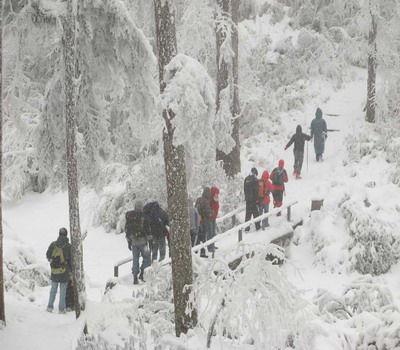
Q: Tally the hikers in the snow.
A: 11